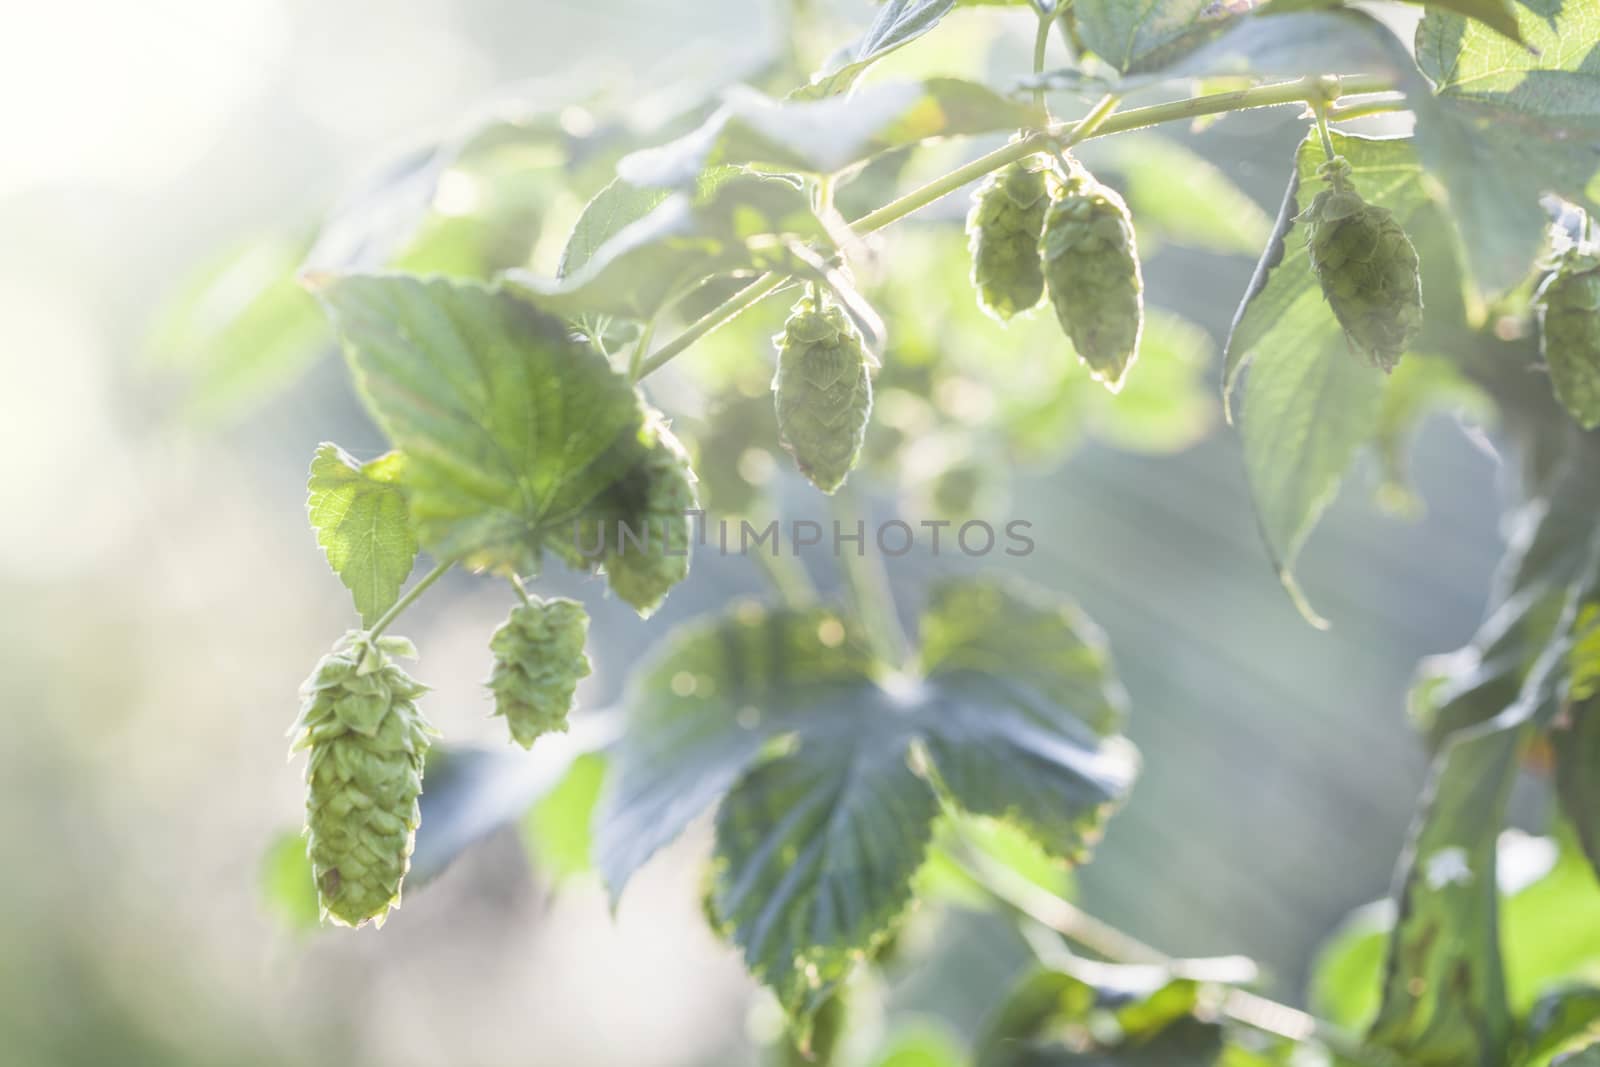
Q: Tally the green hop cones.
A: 8